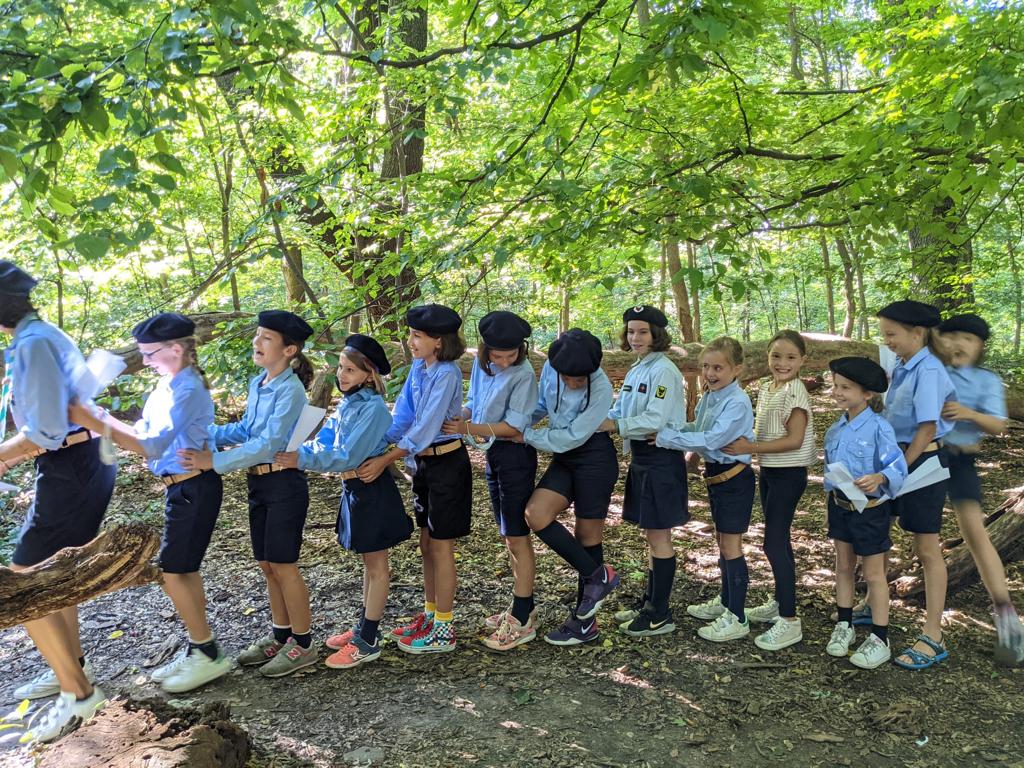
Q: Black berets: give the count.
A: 11